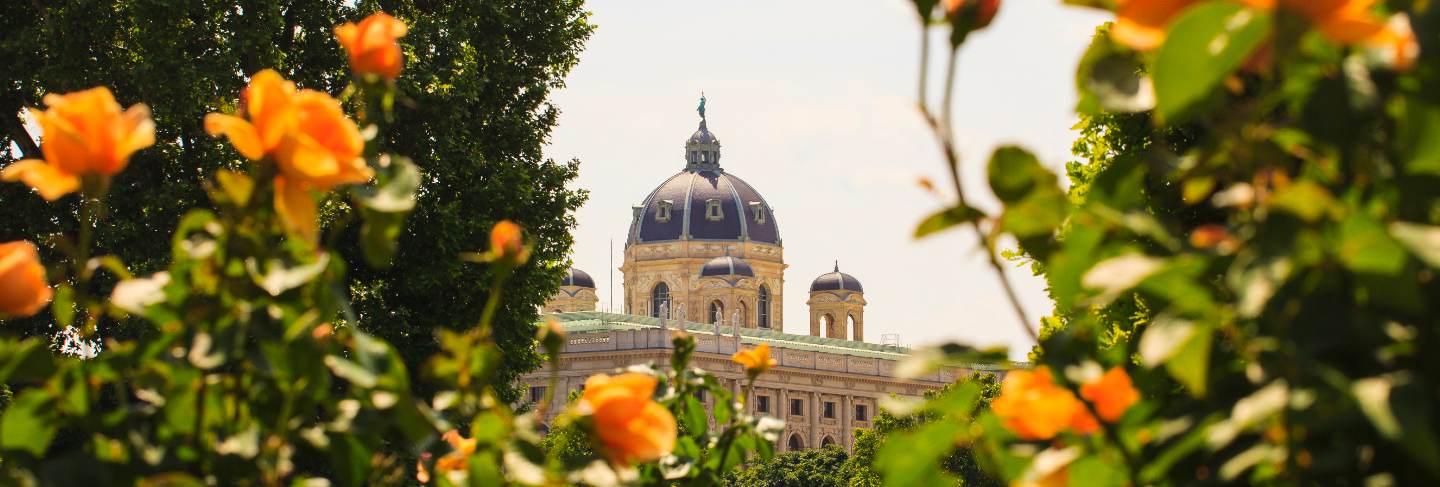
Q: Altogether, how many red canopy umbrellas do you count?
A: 0